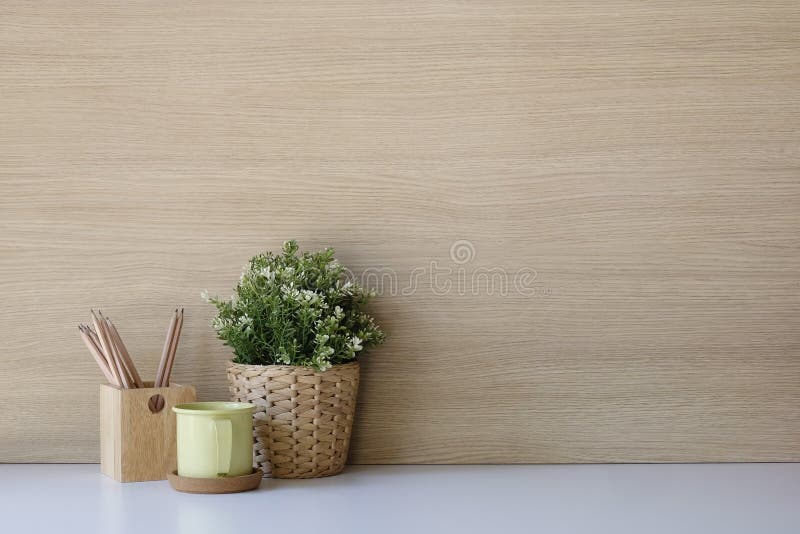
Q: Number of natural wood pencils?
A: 8